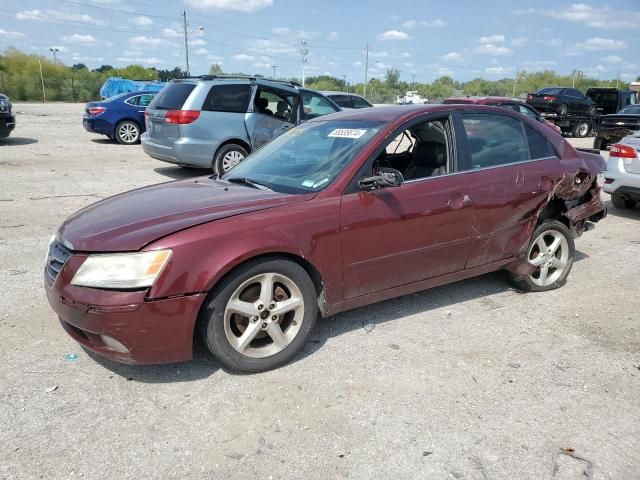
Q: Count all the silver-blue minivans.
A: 1